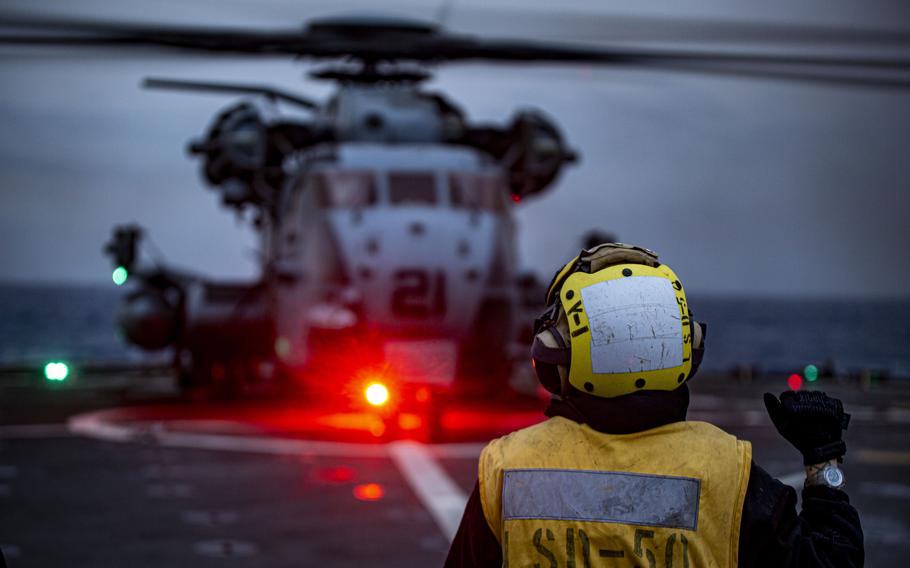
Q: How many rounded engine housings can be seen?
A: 2